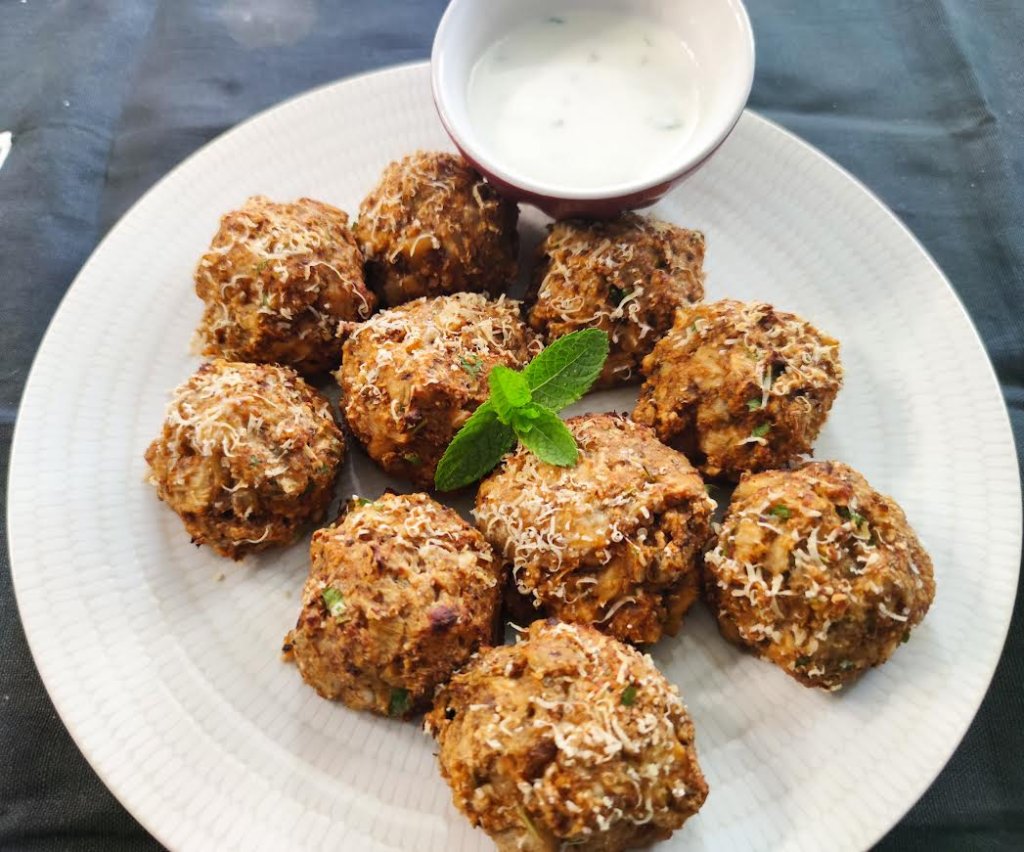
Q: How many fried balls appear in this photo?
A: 10